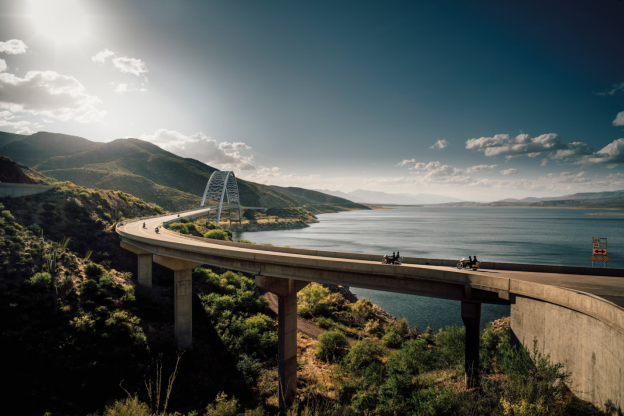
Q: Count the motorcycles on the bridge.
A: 5